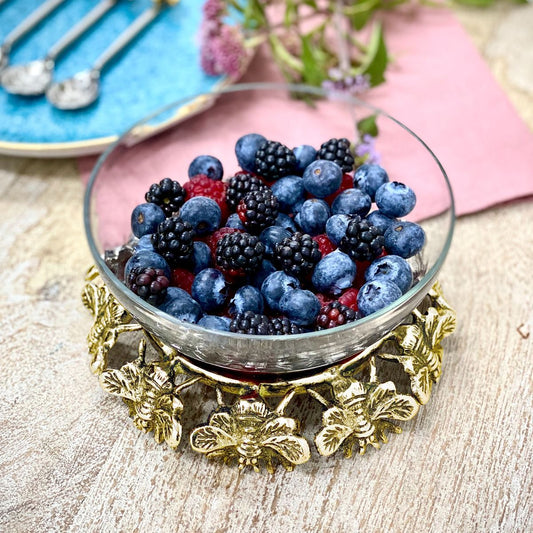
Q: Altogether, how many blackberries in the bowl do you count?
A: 13